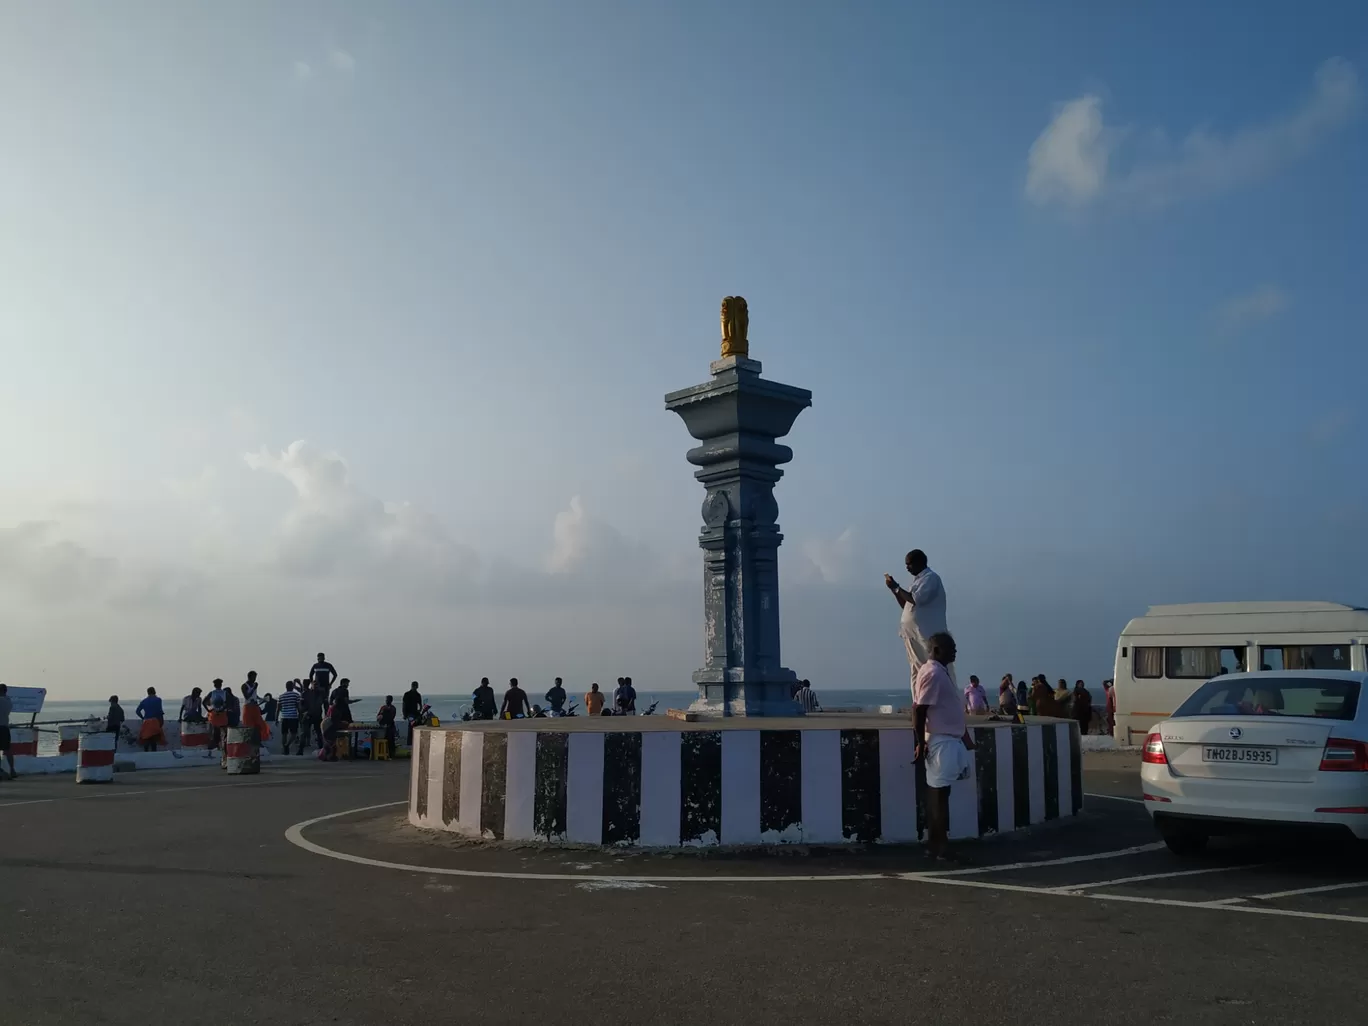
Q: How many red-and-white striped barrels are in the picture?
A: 5